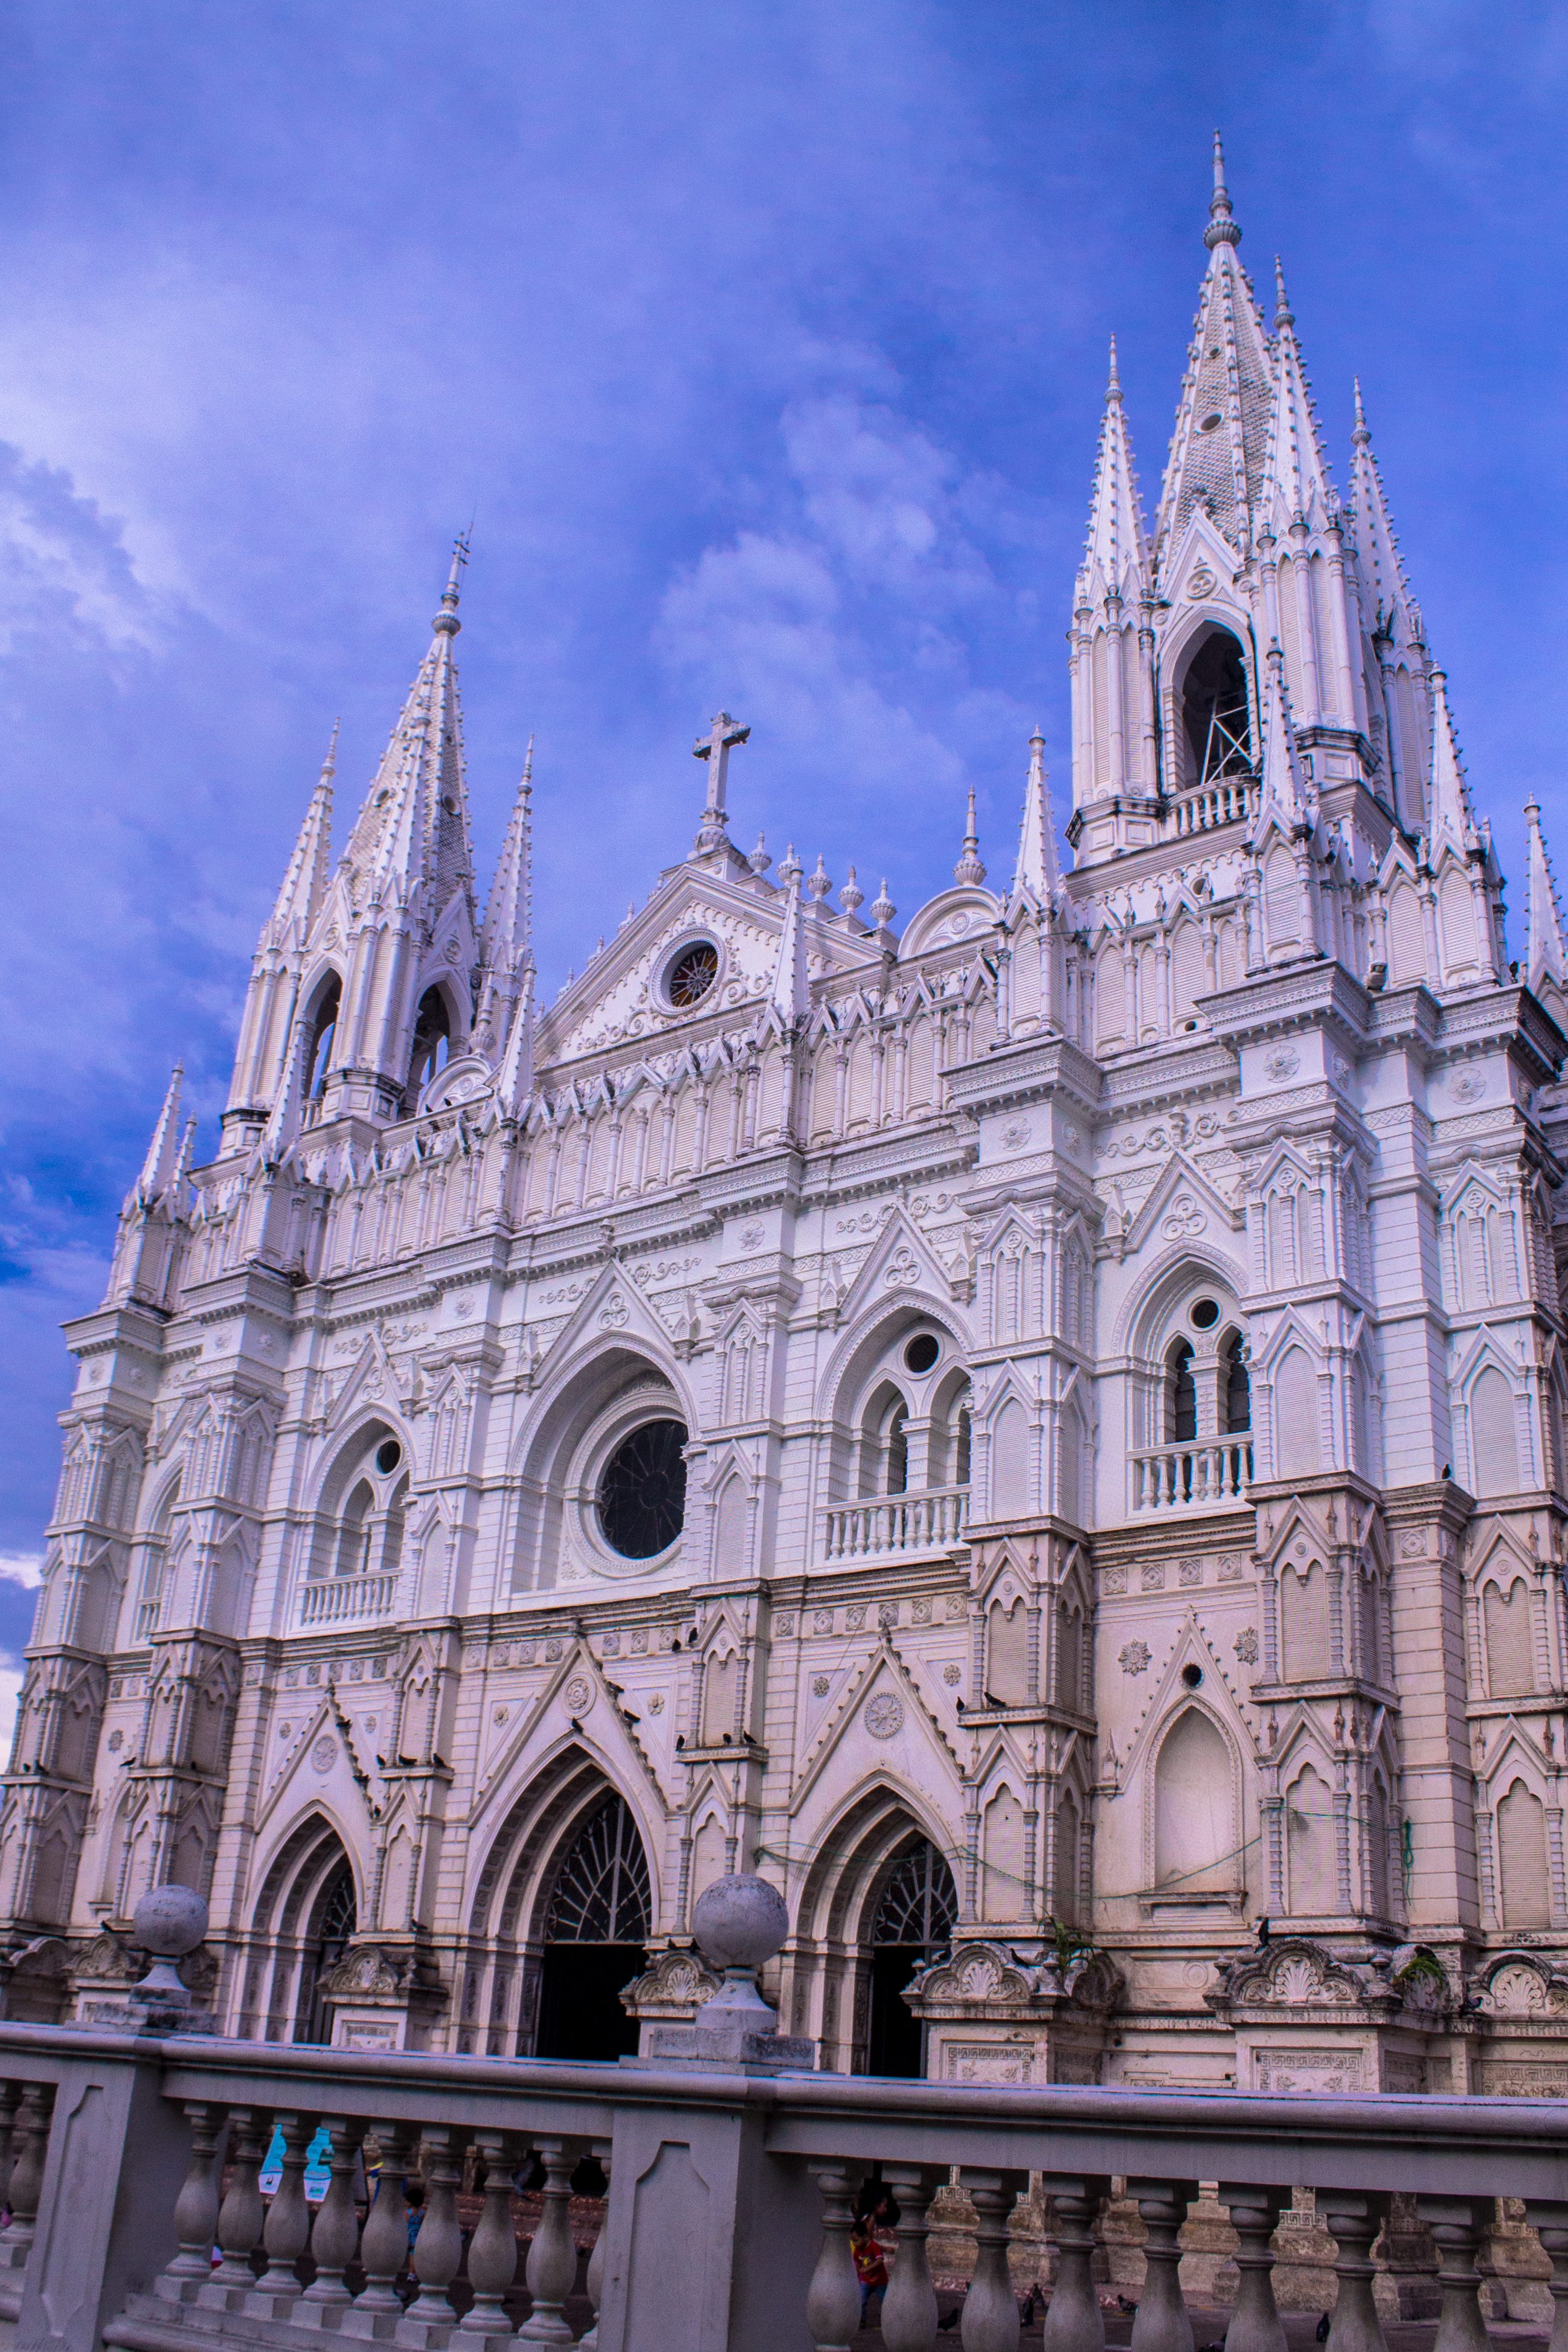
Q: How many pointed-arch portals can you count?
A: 3